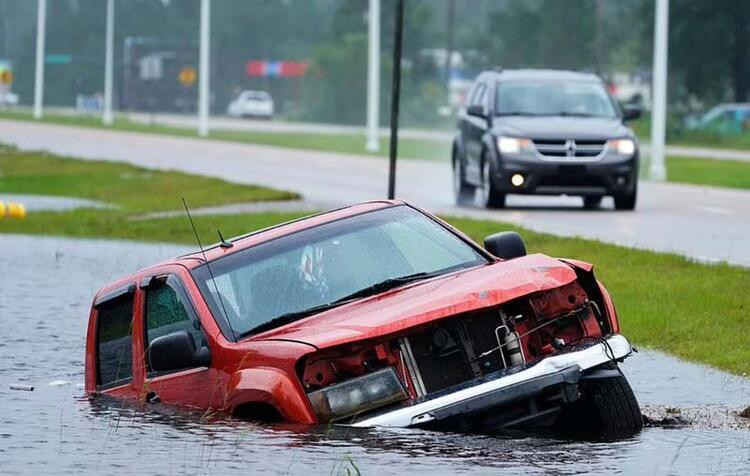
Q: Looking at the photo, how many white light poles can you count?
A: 5